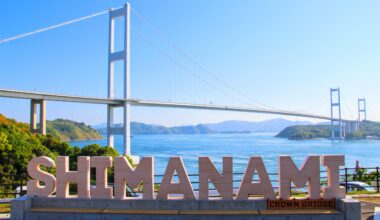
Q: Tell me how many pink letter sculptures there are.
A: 9